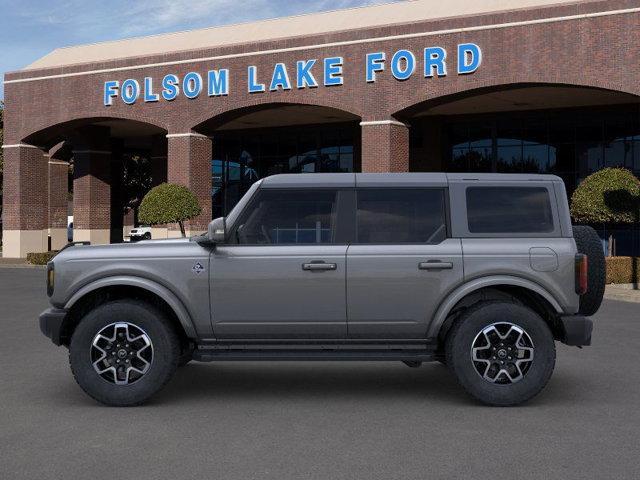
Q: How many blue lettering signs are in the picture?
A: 1